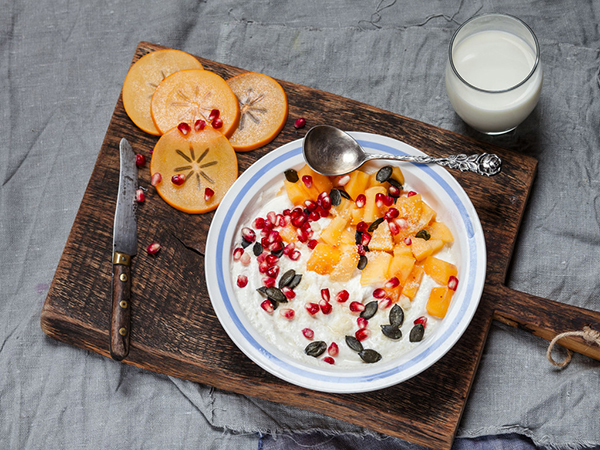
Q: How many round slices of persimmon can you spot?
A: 4